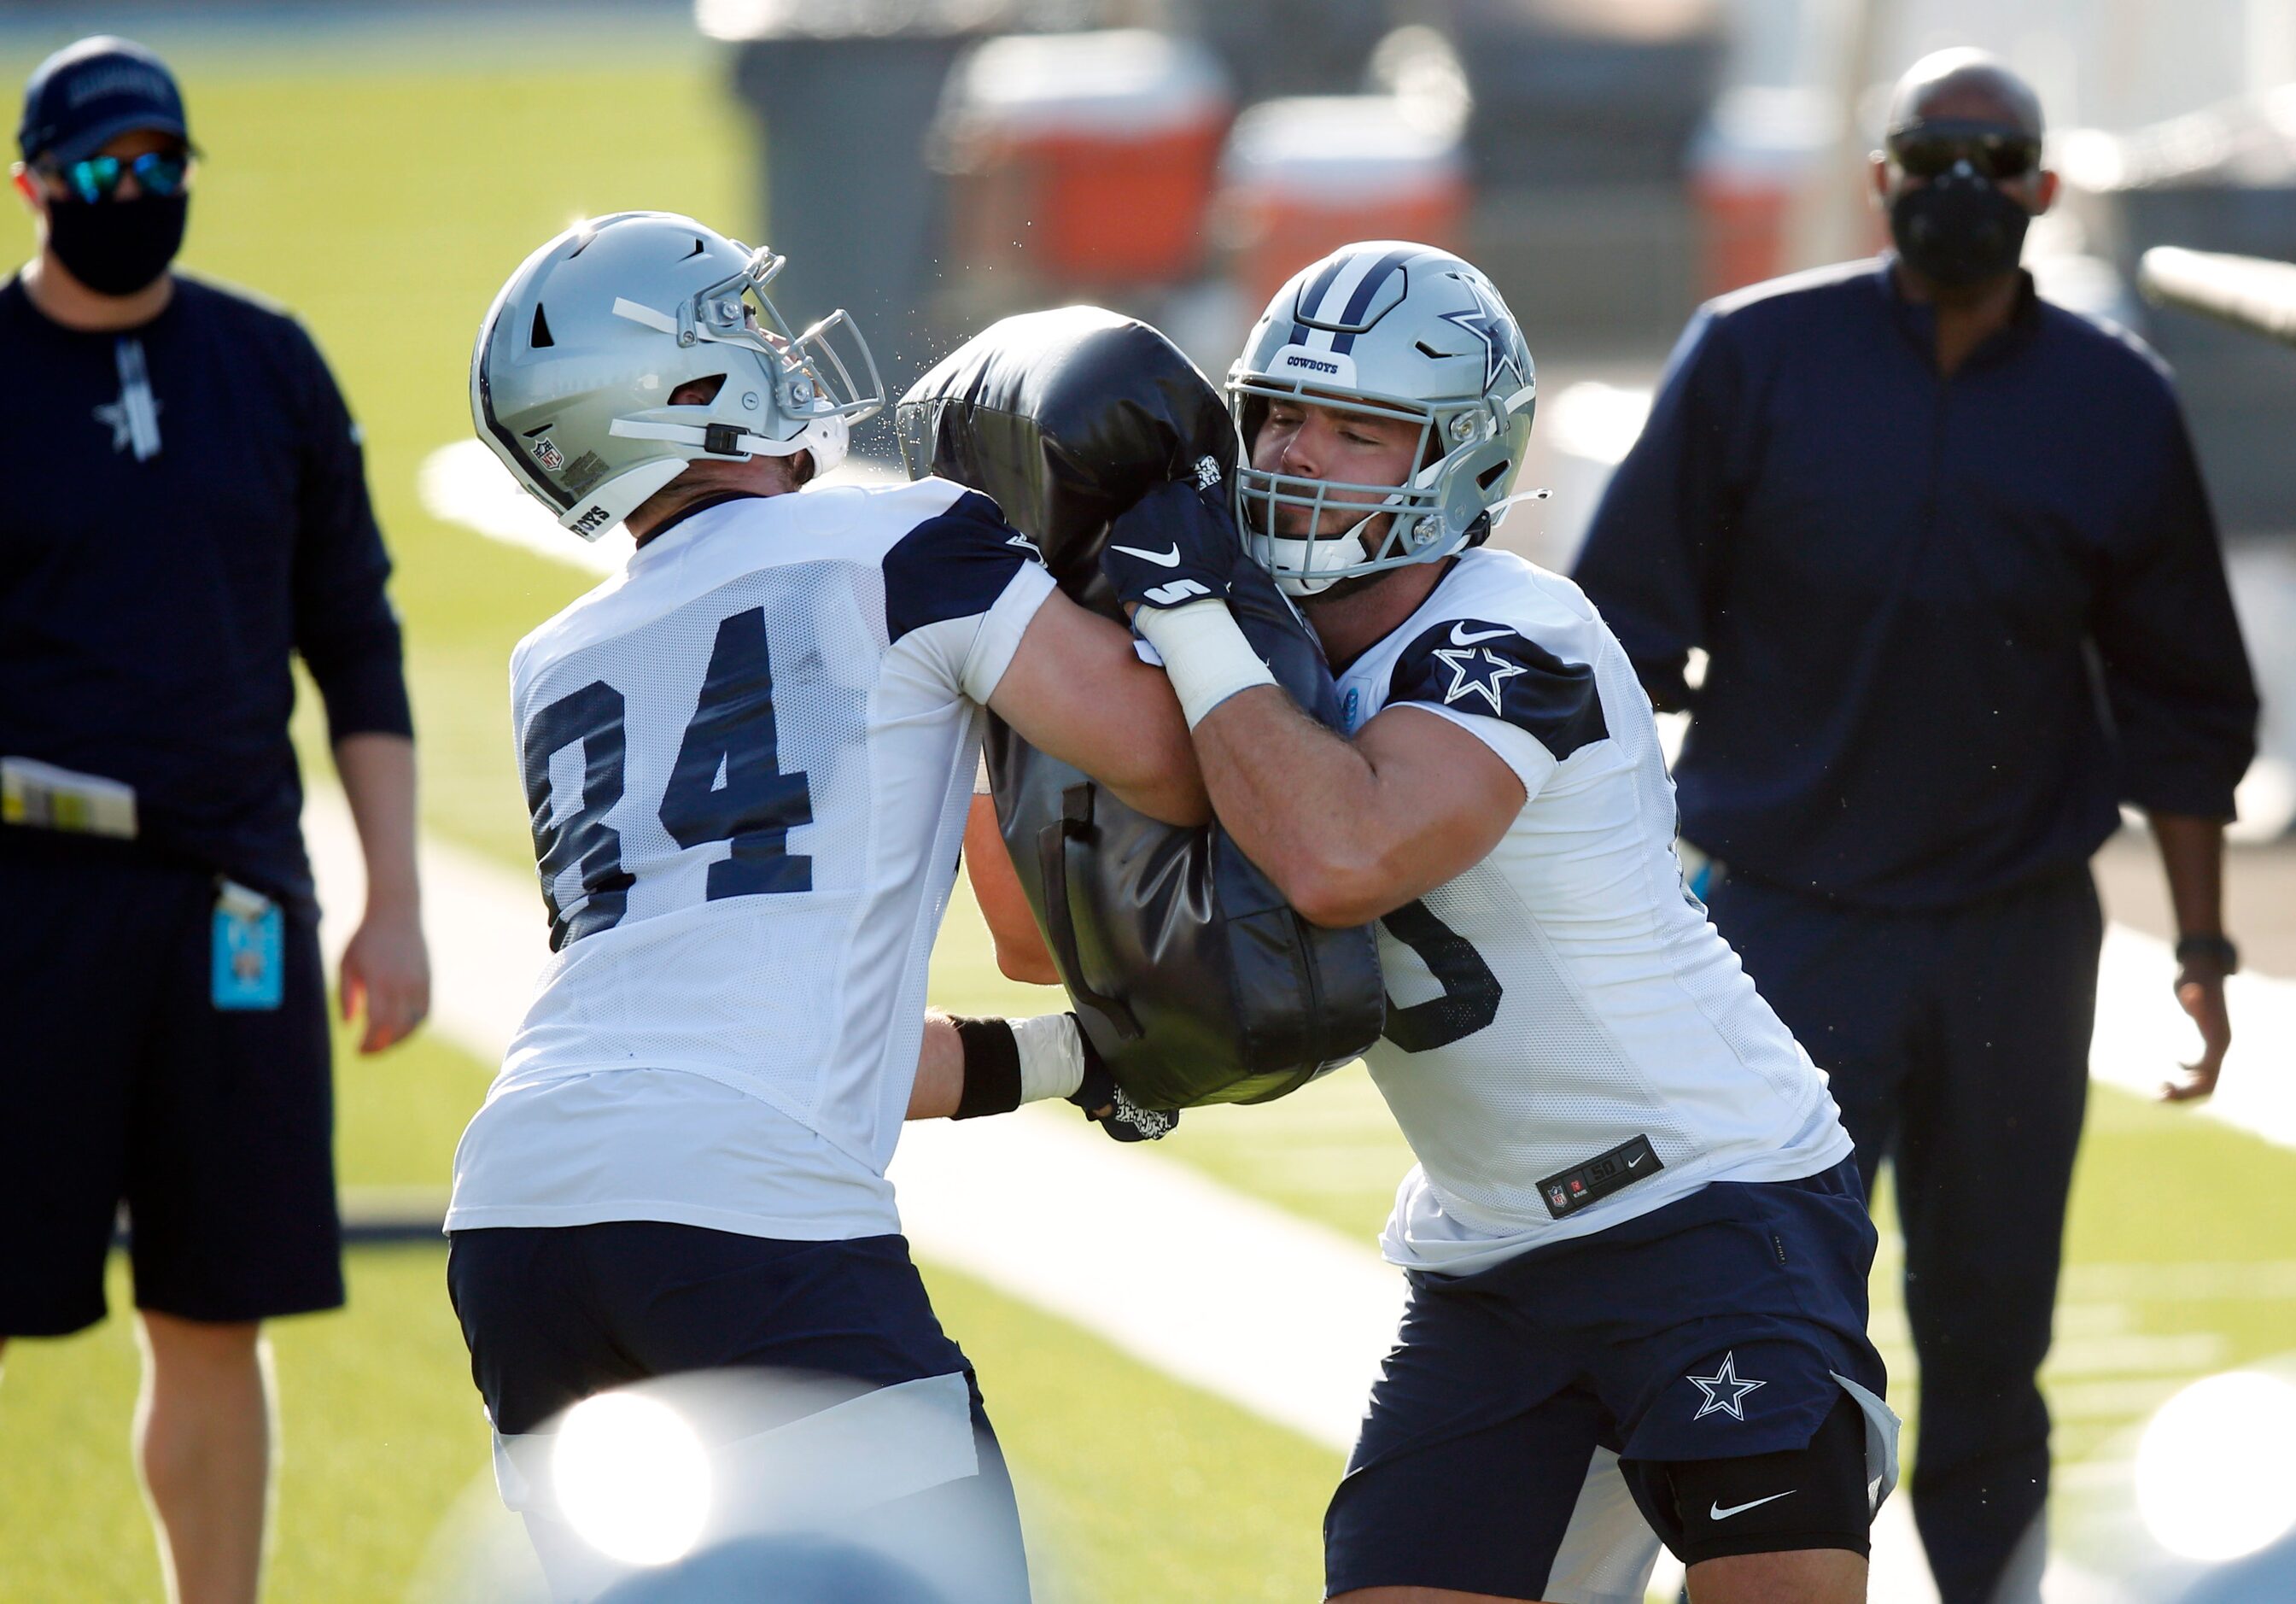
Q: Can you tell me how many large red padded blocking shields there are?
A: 0